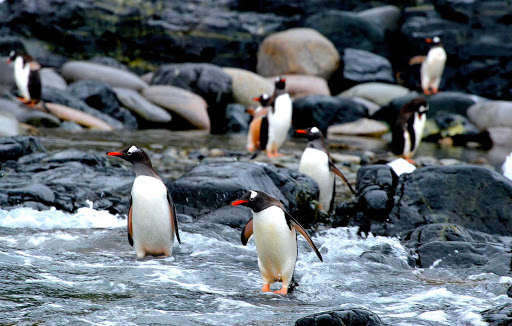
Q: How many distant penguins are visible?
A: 5